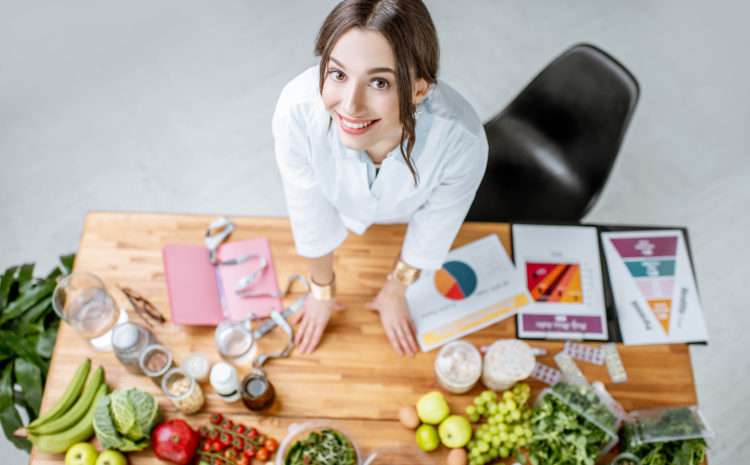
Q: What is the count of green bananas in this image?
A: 3